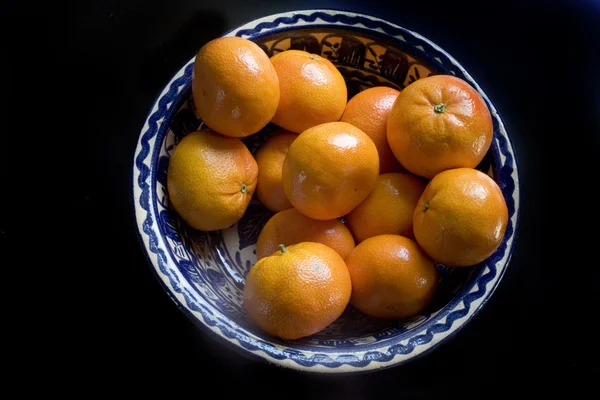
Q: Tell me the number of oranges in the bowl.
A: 12